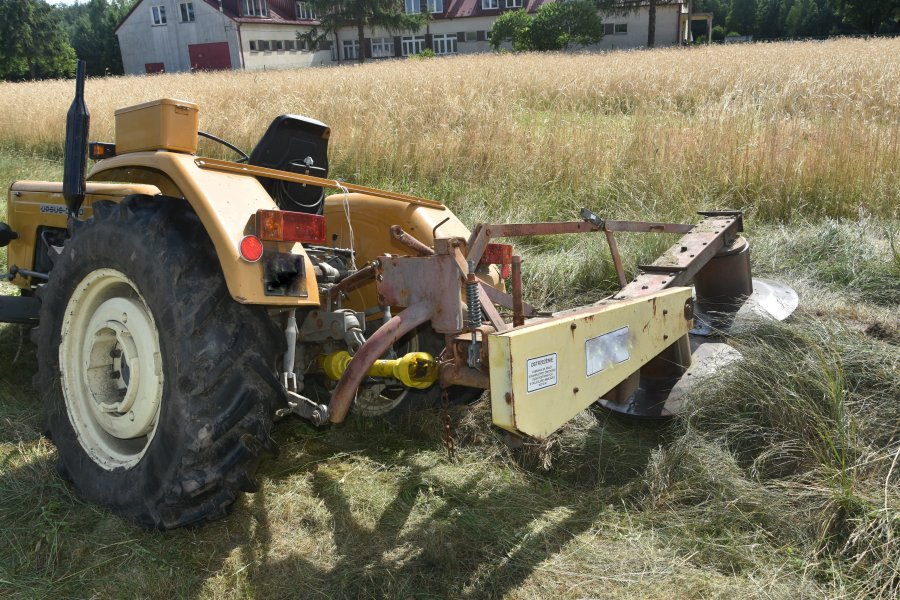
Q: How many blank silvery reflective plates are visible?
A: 1